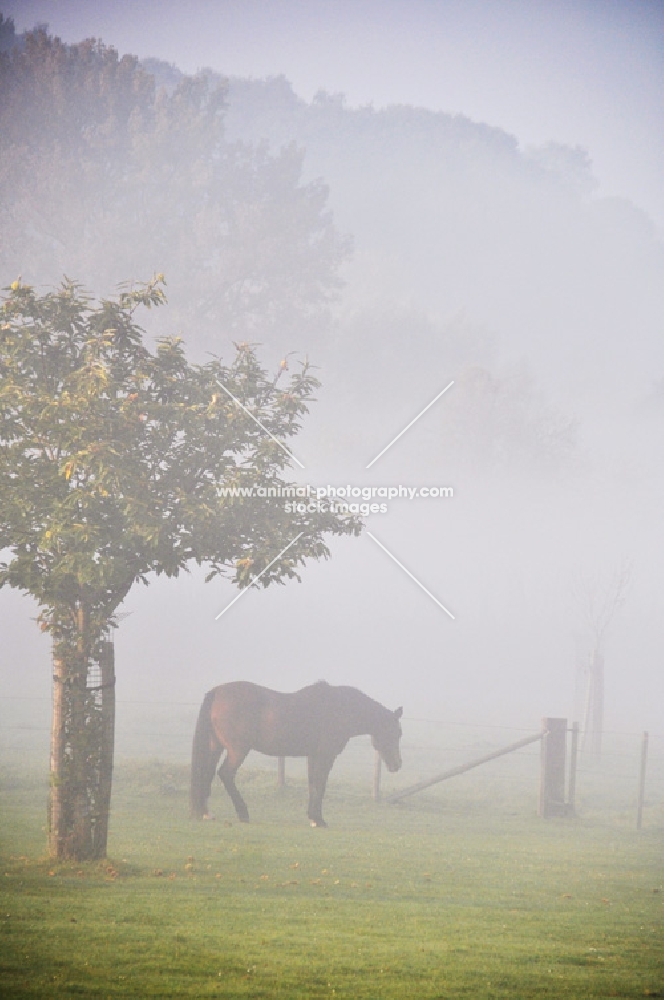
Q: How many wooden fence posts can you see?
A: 5